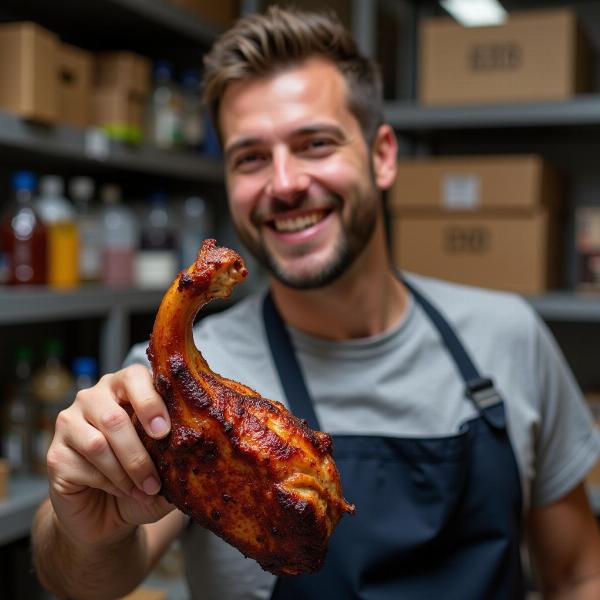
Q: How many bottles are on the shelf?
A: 11